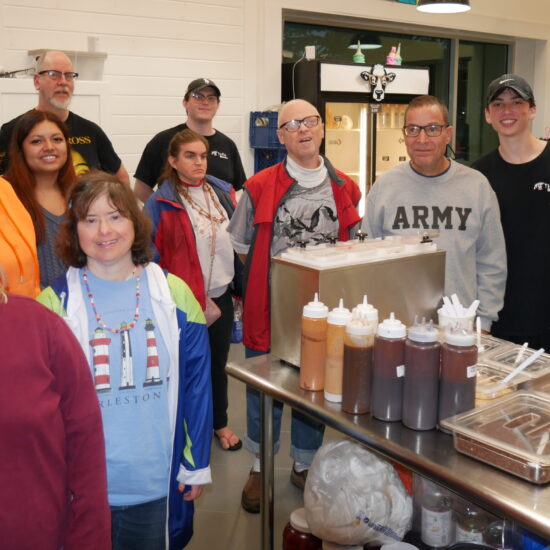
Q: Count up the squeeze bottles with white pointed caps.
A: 4